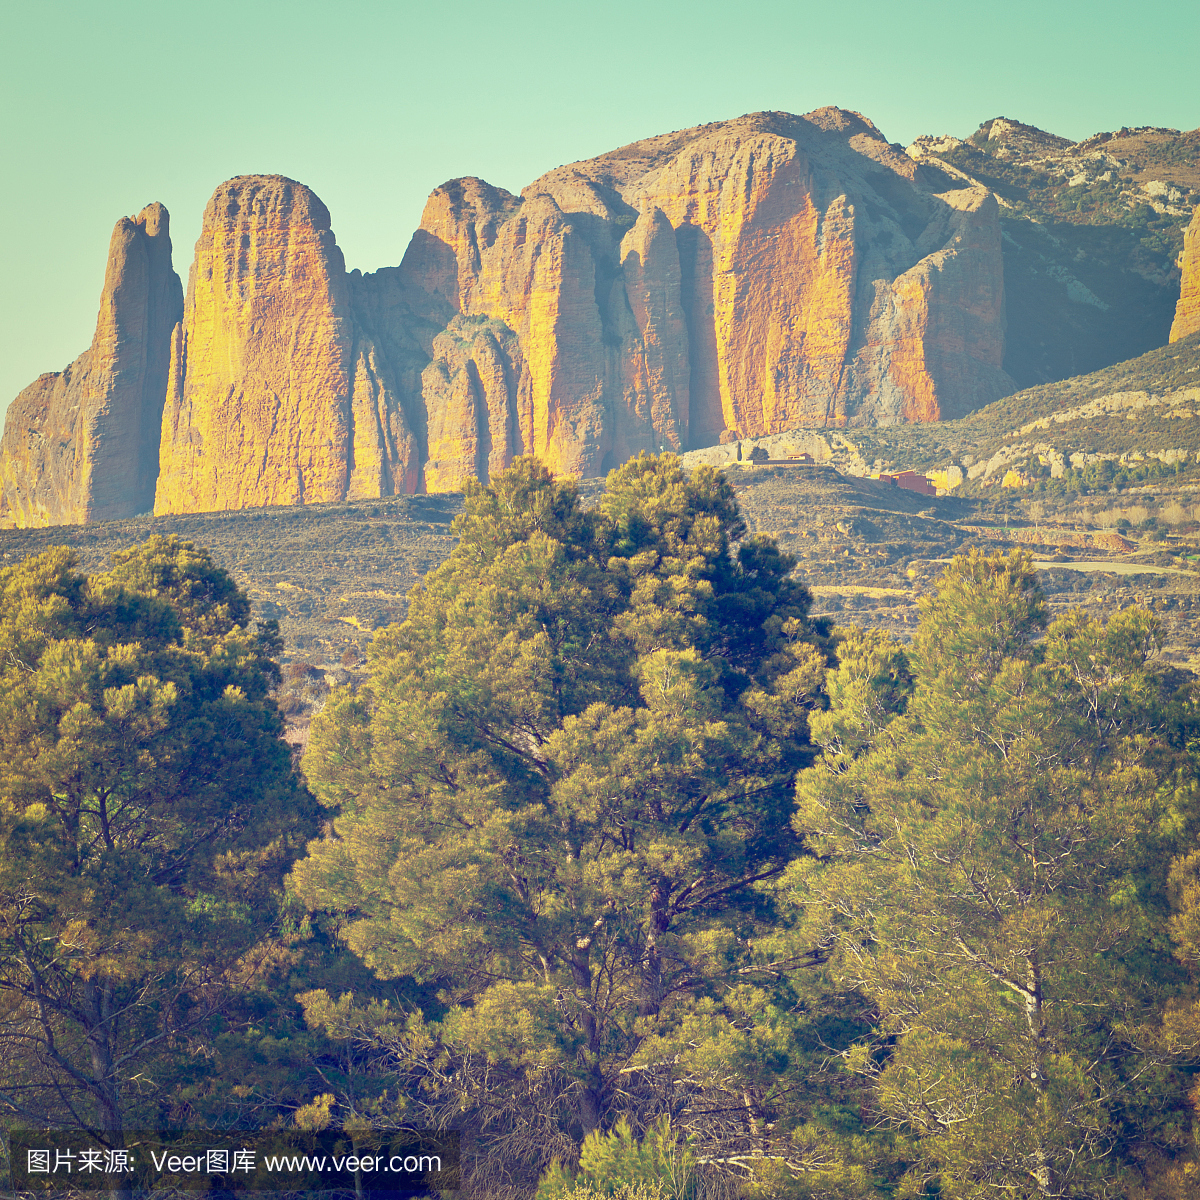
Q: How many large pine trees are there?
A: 3